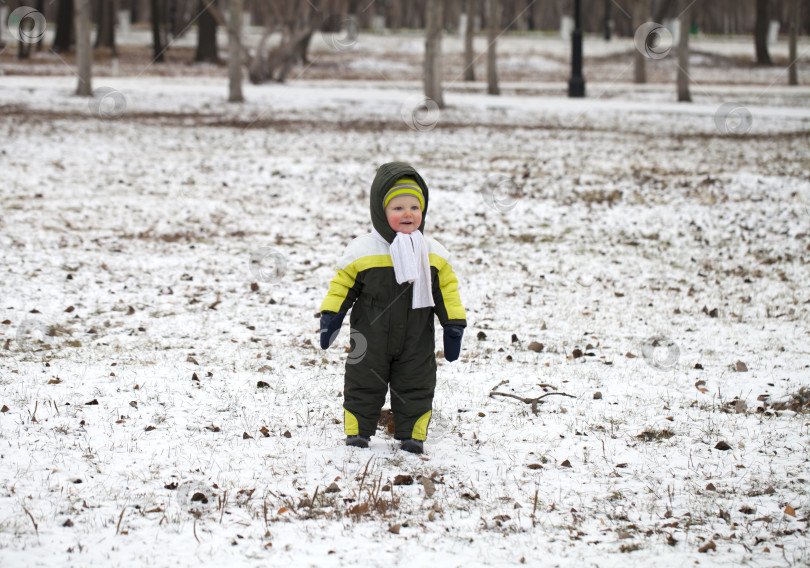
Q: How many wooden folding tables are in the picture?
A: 0